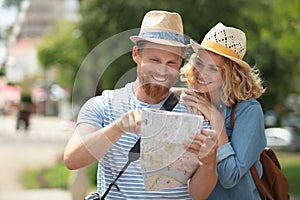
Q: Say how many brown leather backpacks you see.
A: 1